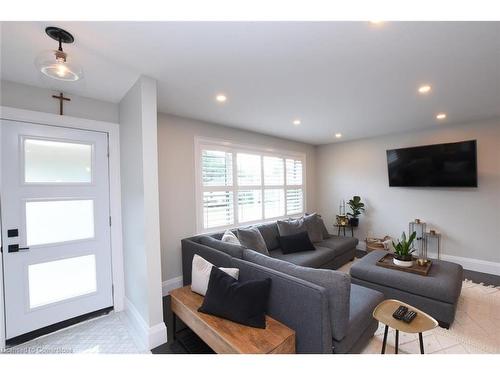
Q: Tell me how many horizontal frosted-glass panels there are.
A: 3